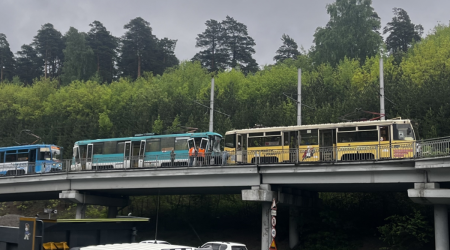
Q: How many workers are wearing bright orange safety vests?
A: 2